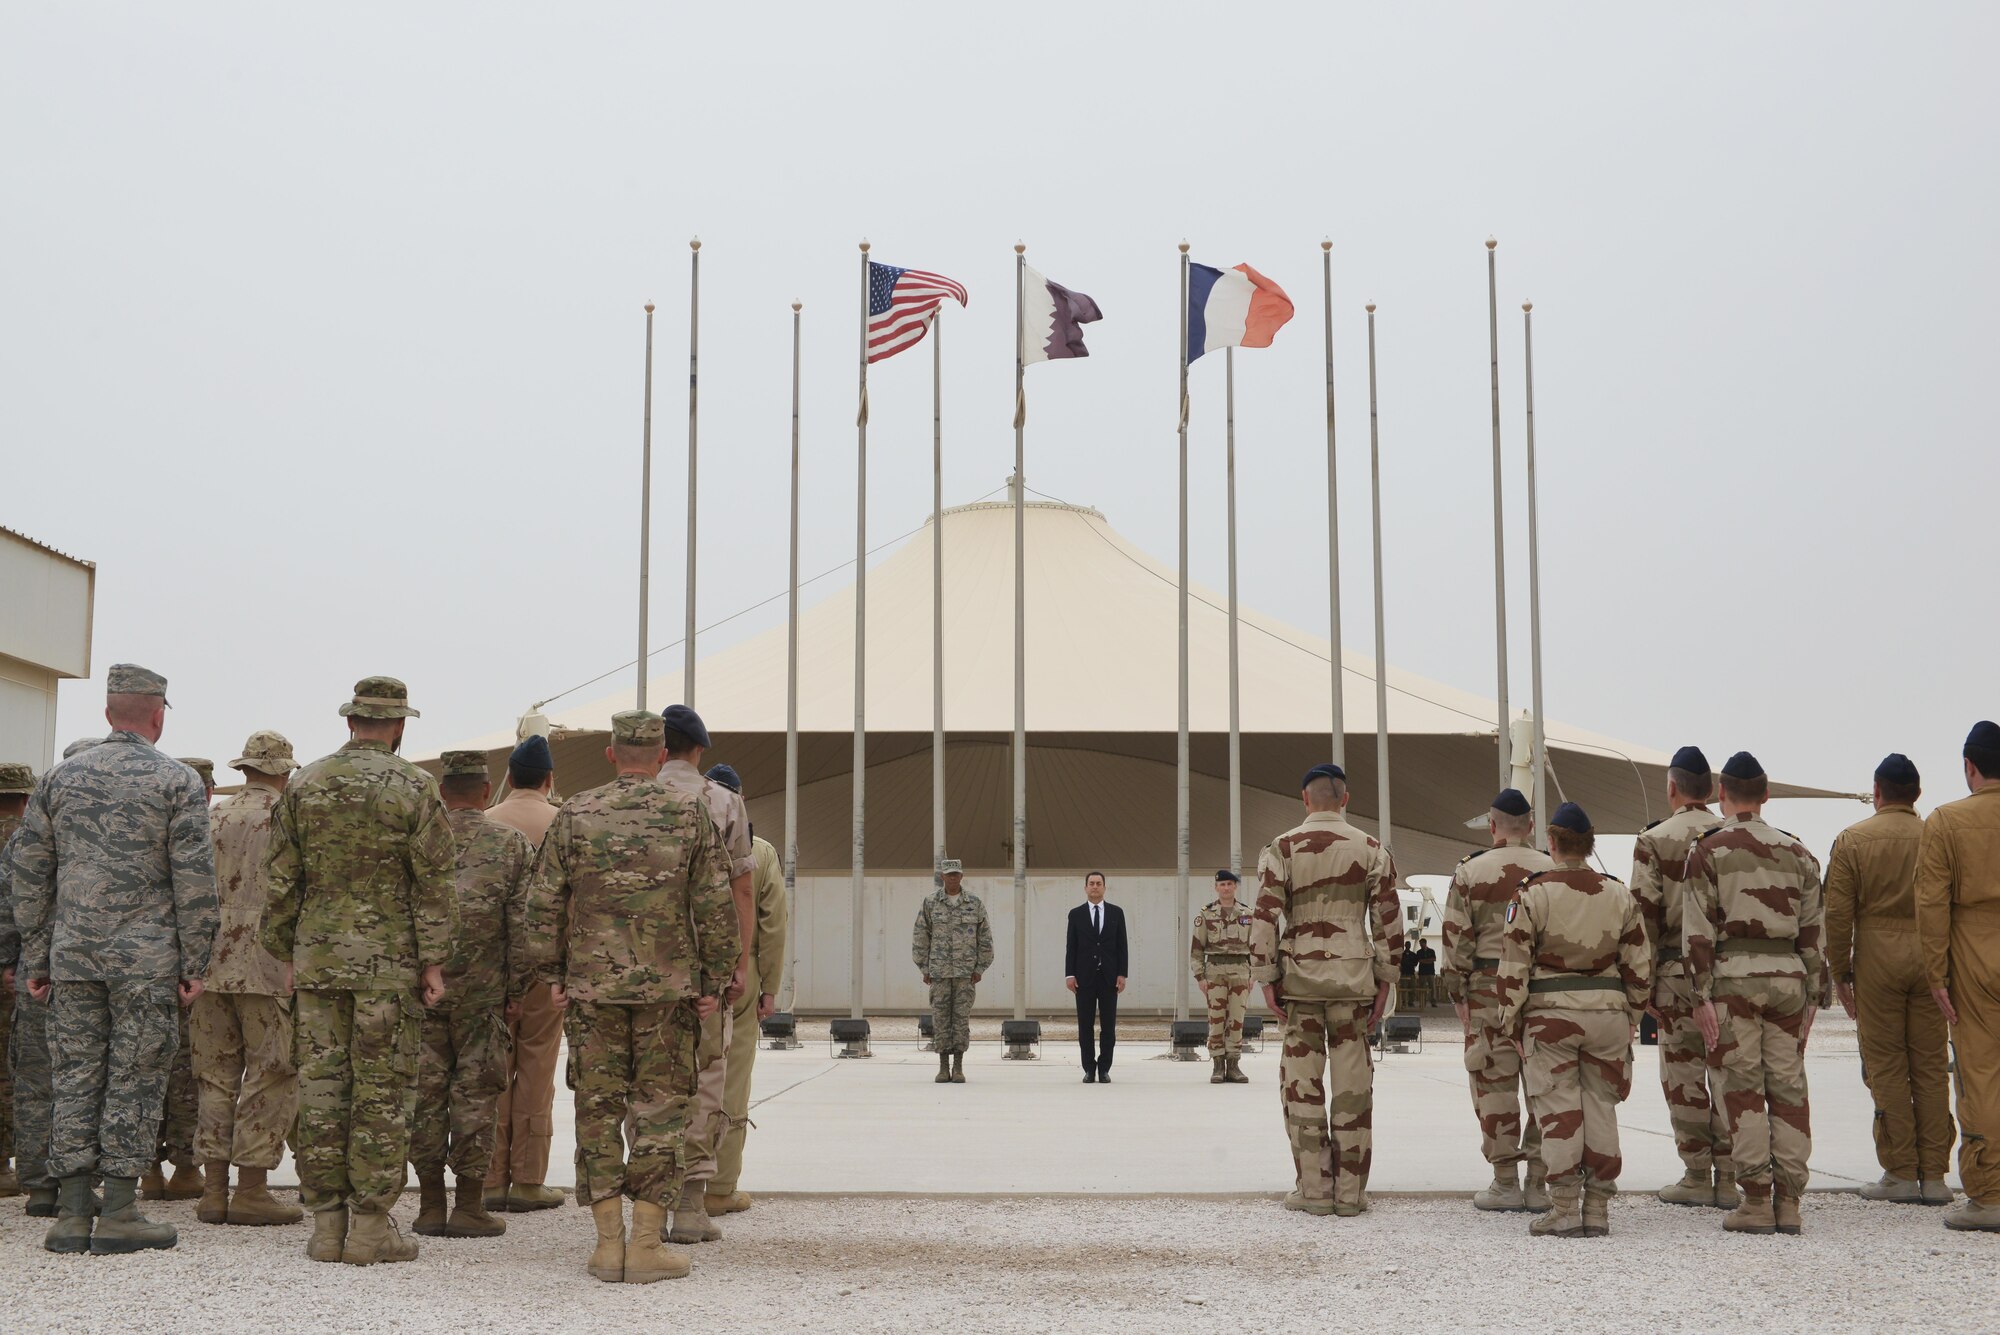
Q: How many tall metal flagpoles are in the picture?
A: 12